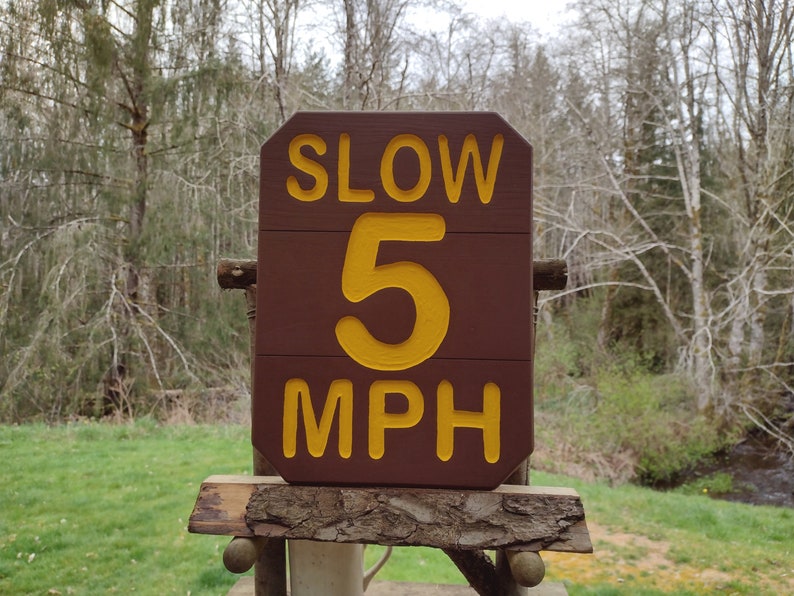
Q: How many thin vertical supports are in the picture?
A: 2